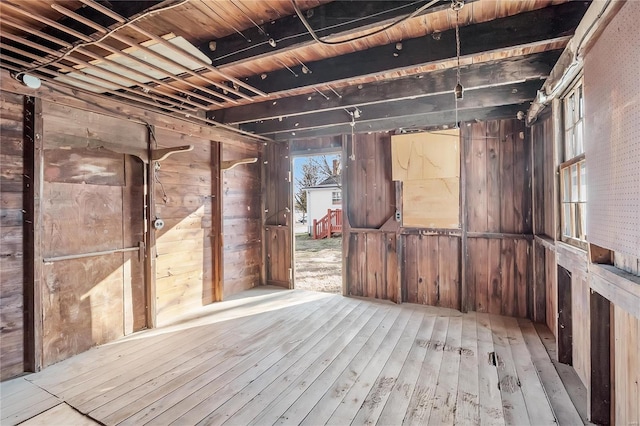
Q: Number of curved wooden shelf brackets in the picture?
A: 2